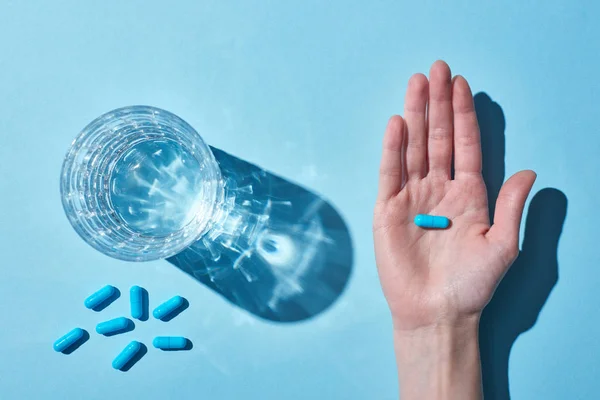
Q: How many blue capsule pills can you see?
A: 8